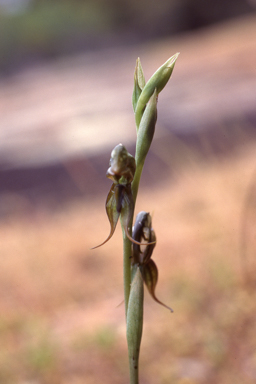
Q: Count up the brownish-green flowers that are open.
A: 2